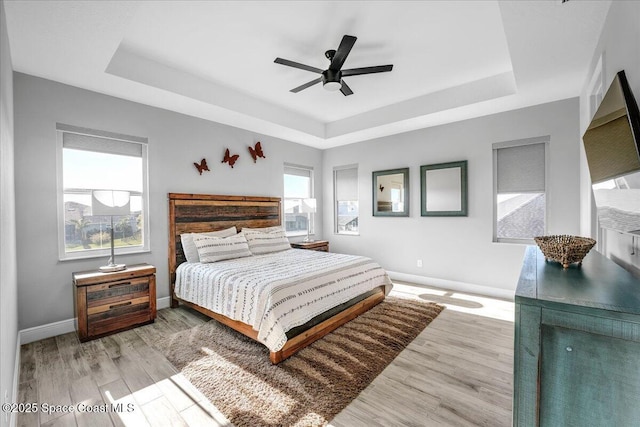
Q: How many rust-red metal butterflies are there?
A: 3